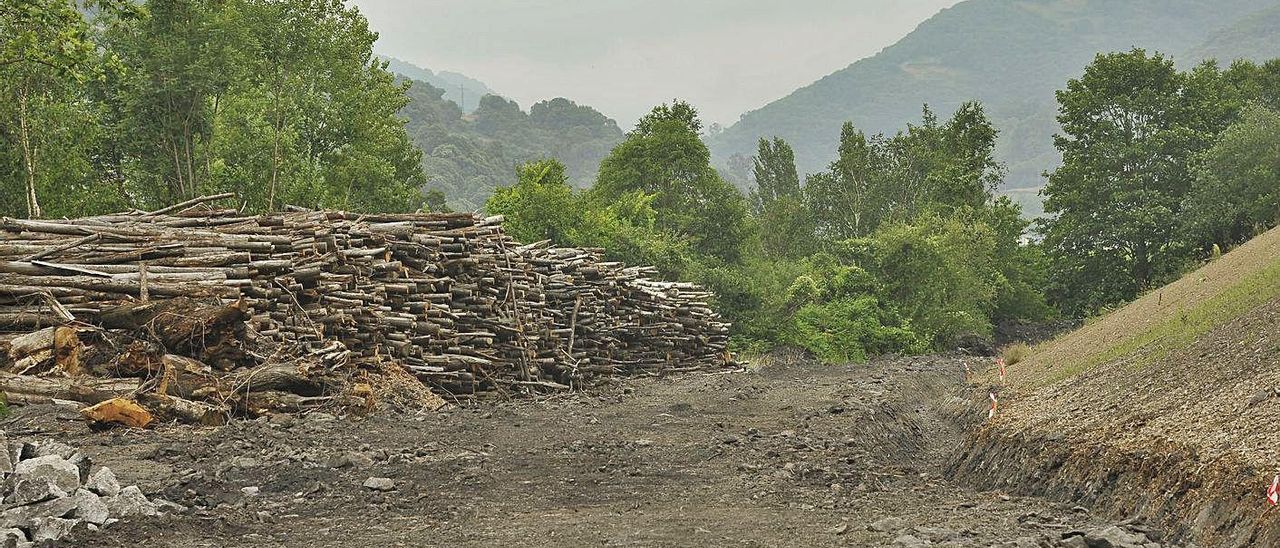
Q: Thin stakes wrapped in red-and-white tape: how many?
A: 4